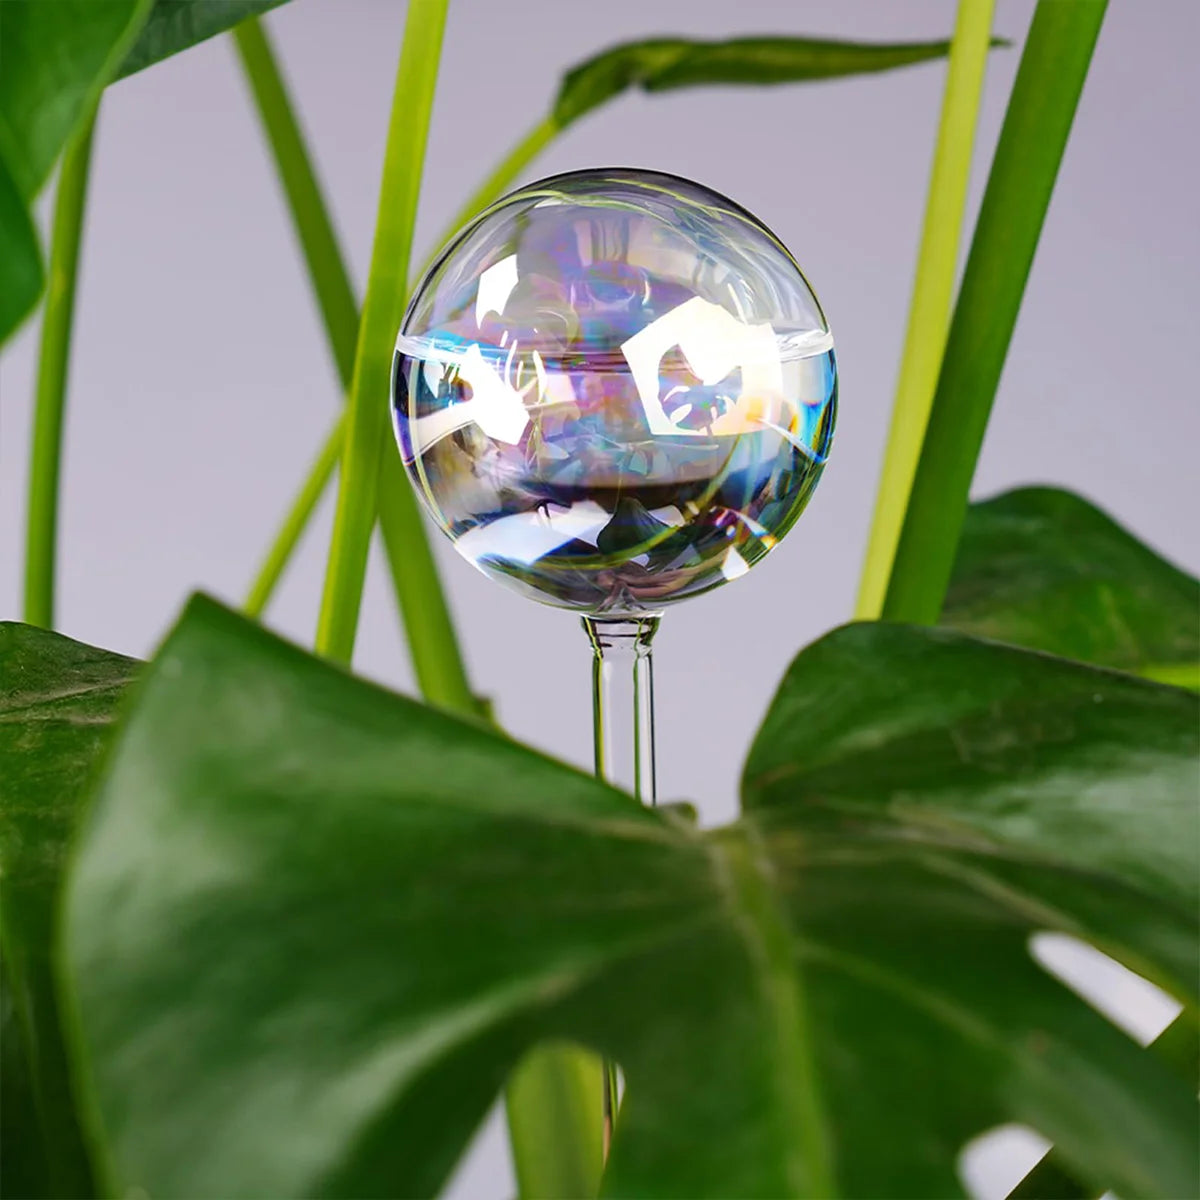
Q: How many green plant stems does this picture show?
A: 6